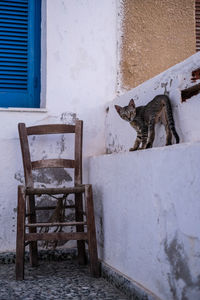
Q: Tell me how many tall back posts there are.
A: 2